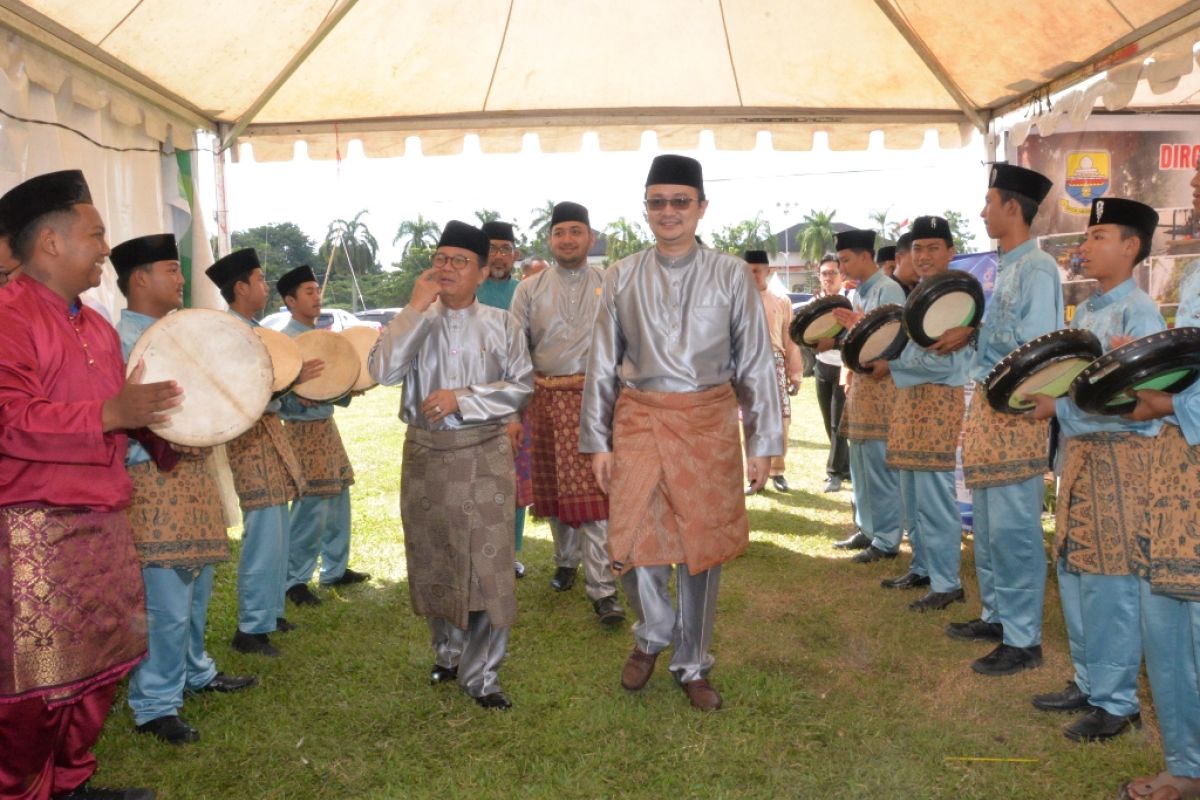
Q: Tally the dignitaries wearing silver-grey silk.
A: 3